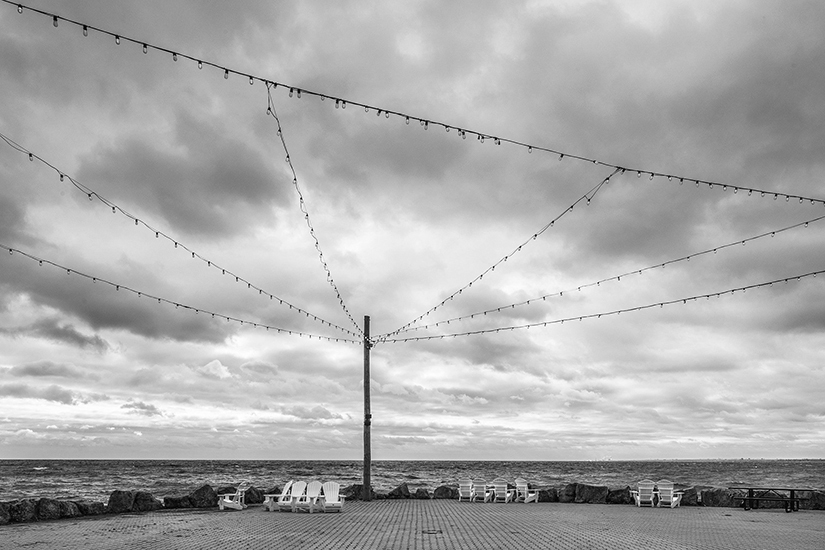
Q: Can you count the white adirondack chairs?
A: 11